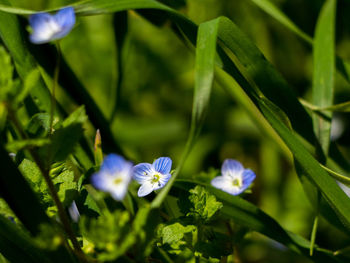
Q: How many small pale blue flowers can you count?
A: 4